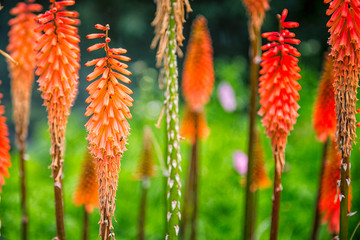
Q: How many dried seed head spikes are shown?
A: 1